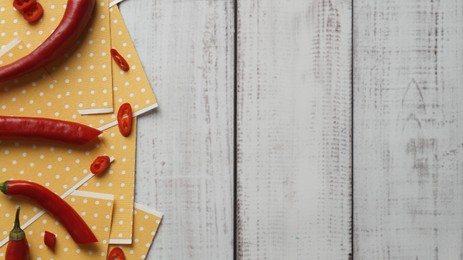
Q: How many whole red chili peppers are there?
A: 4